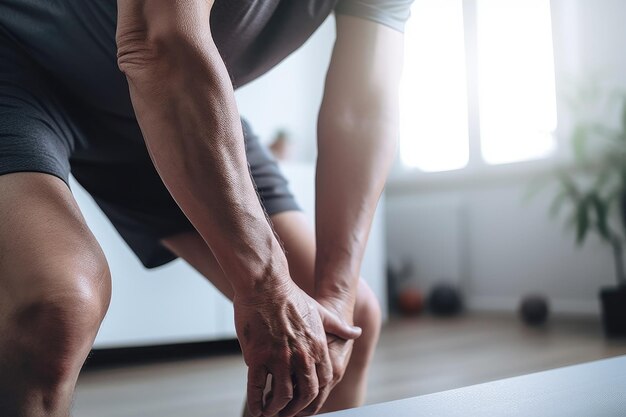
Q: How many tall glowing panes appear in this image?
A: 2